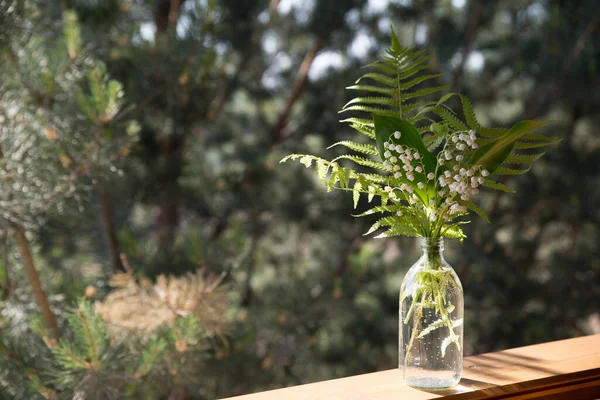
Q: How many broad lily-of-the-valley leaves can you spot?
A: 2